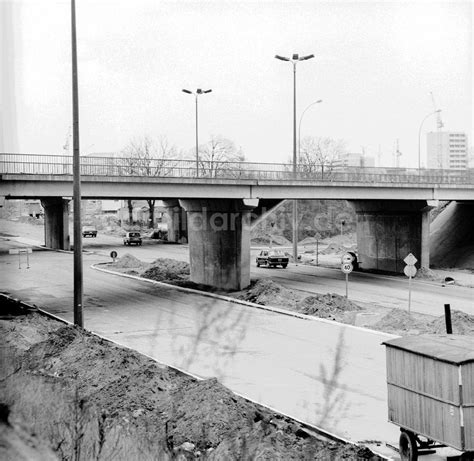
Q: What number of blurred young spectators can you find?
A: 0